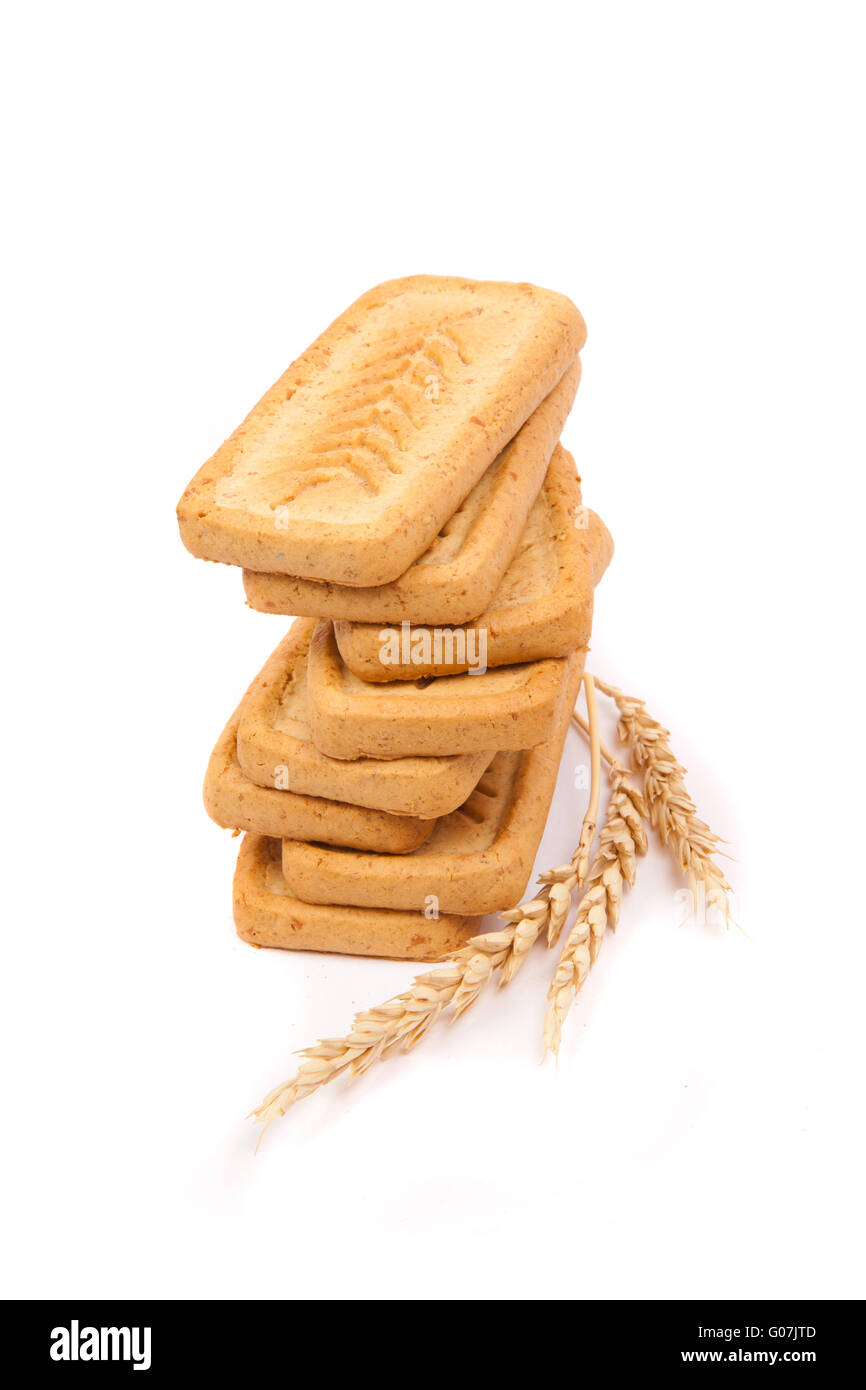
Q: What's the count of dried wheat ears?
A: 3